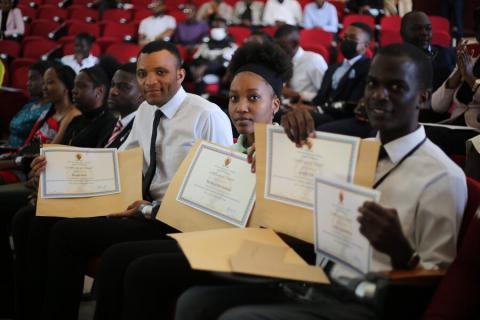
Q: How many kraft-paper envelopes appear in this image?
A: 4